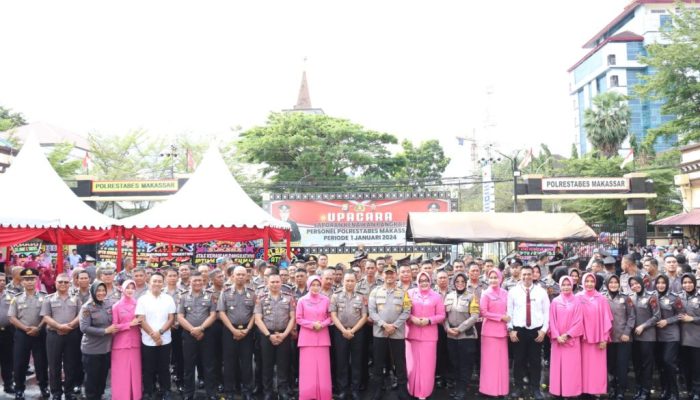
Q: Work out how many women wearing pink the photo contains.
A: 6